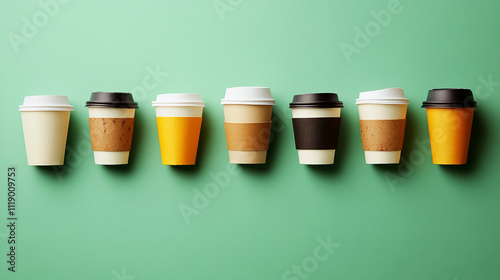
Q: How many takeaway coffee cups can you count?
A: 7